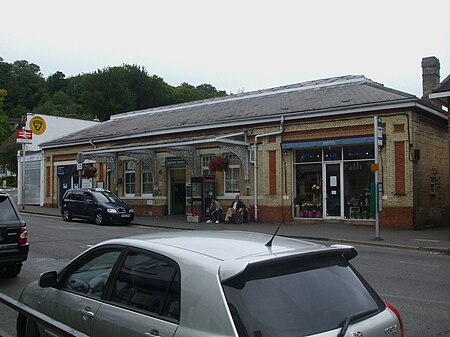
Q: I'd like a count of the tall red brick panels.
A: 4